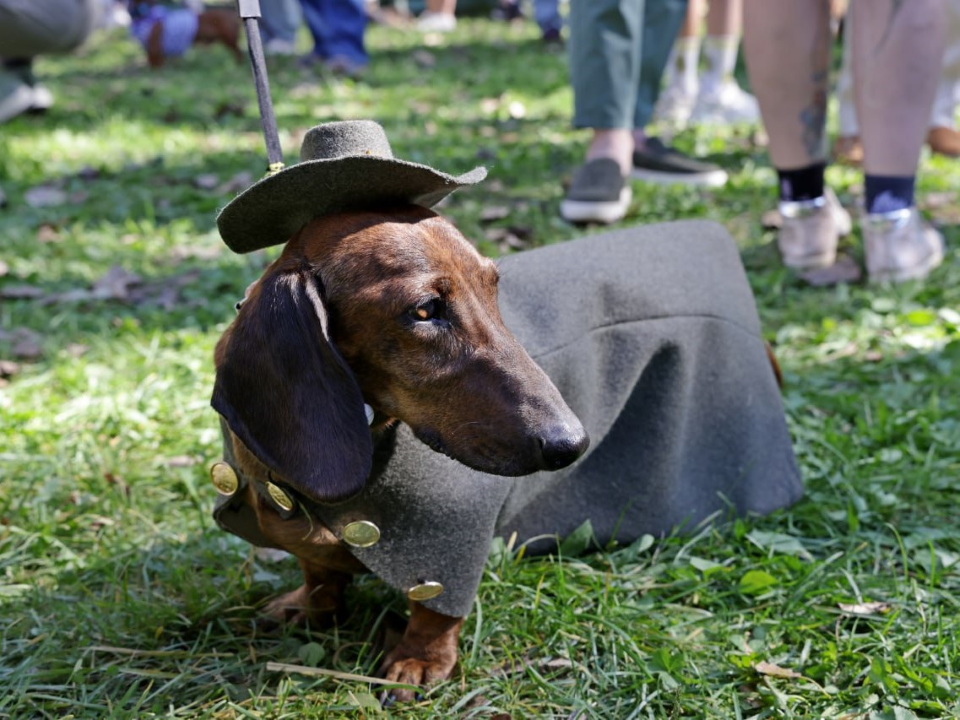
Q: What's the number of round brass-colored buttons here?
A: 4